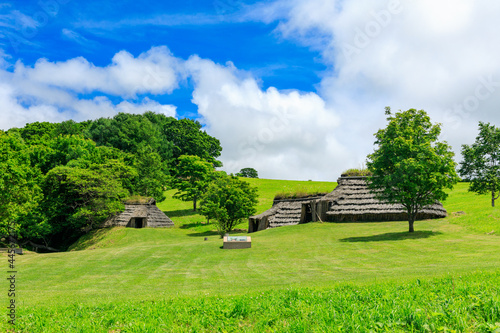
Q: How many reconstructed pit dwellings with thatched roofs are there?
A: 3